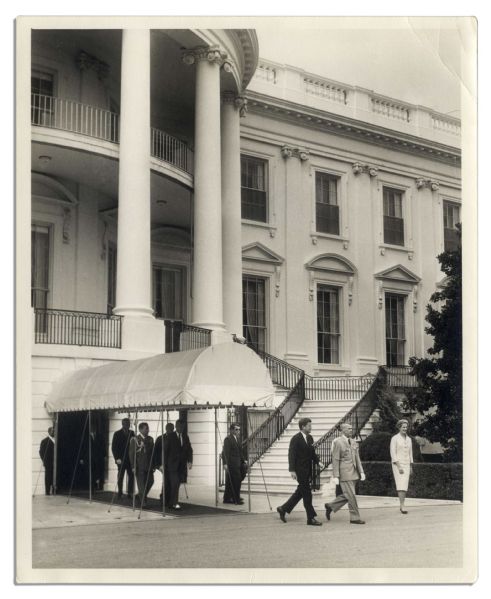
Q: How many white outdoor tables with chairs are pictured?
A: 0